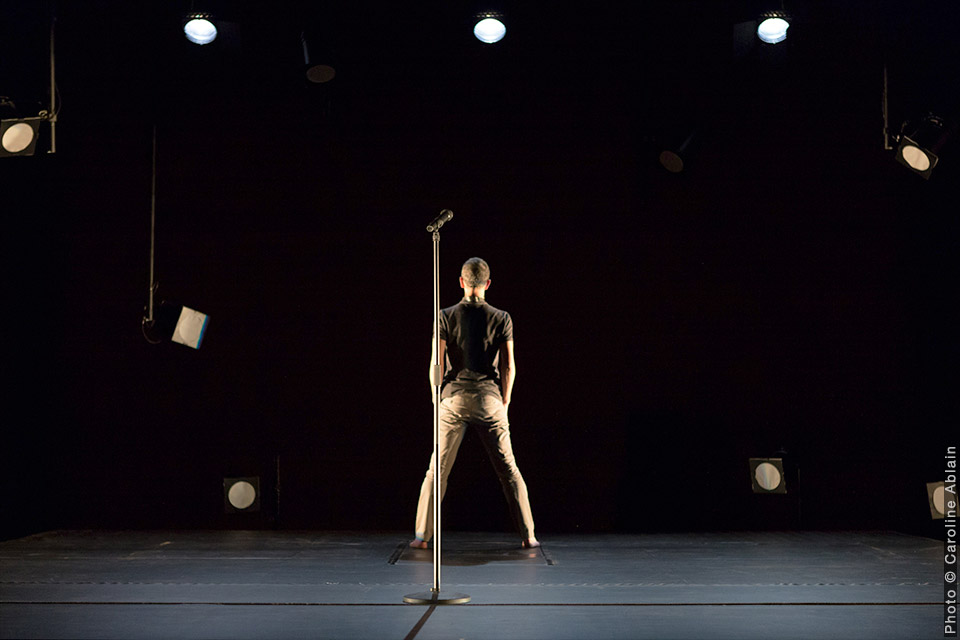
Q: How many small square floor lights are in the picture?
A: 3